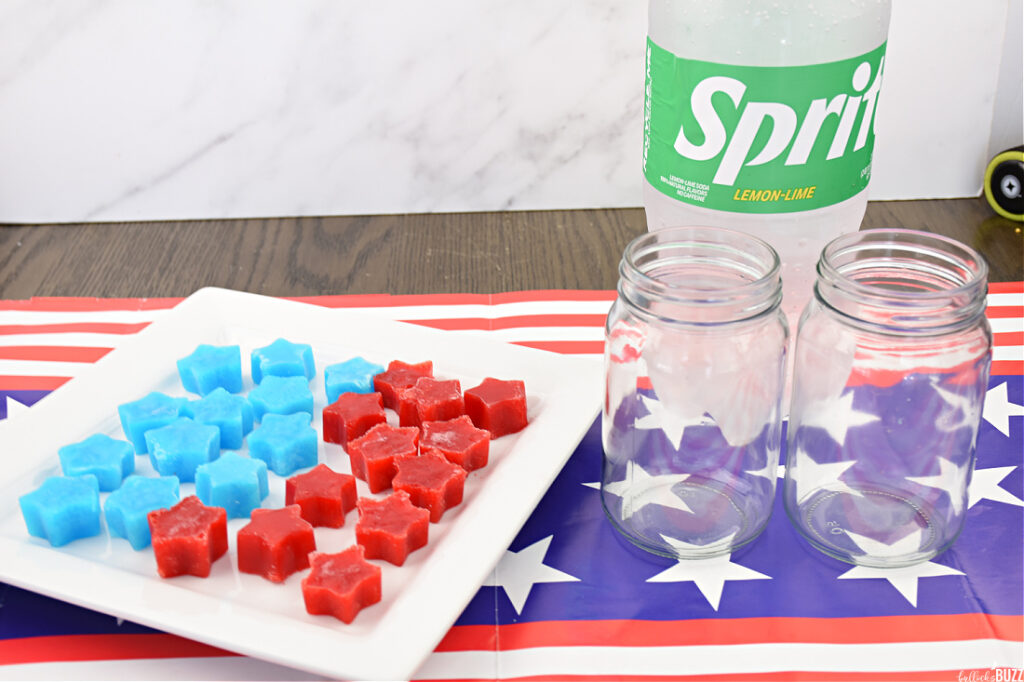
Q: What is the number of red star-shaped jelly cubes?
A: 12